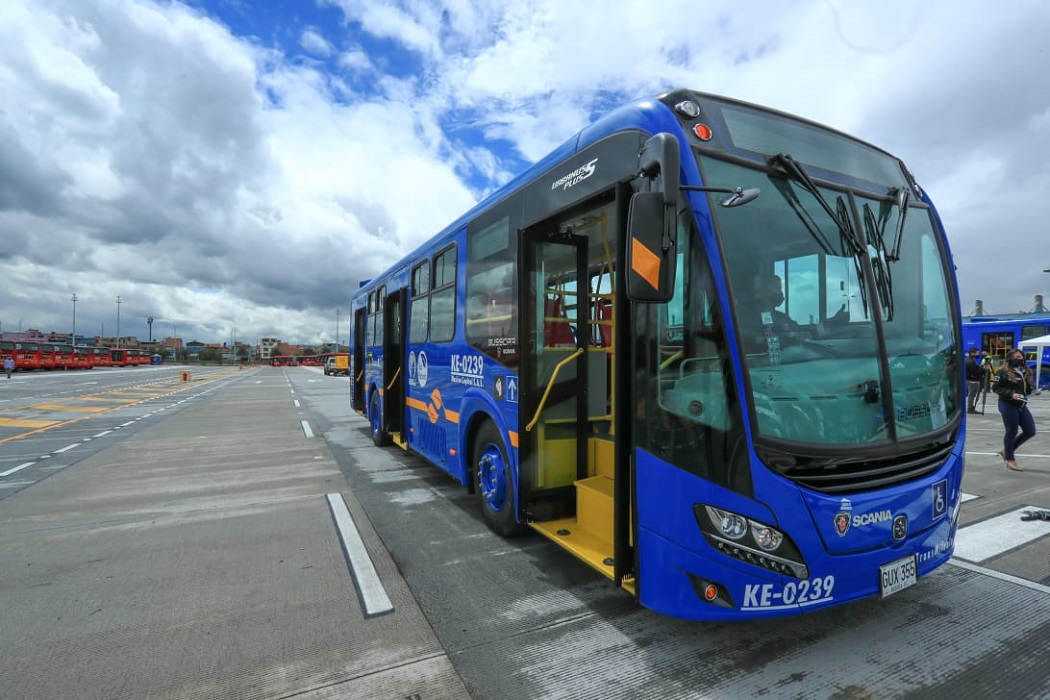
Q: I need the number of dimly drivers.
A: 1